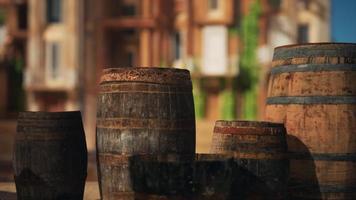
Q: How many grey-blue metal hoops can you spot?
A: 5